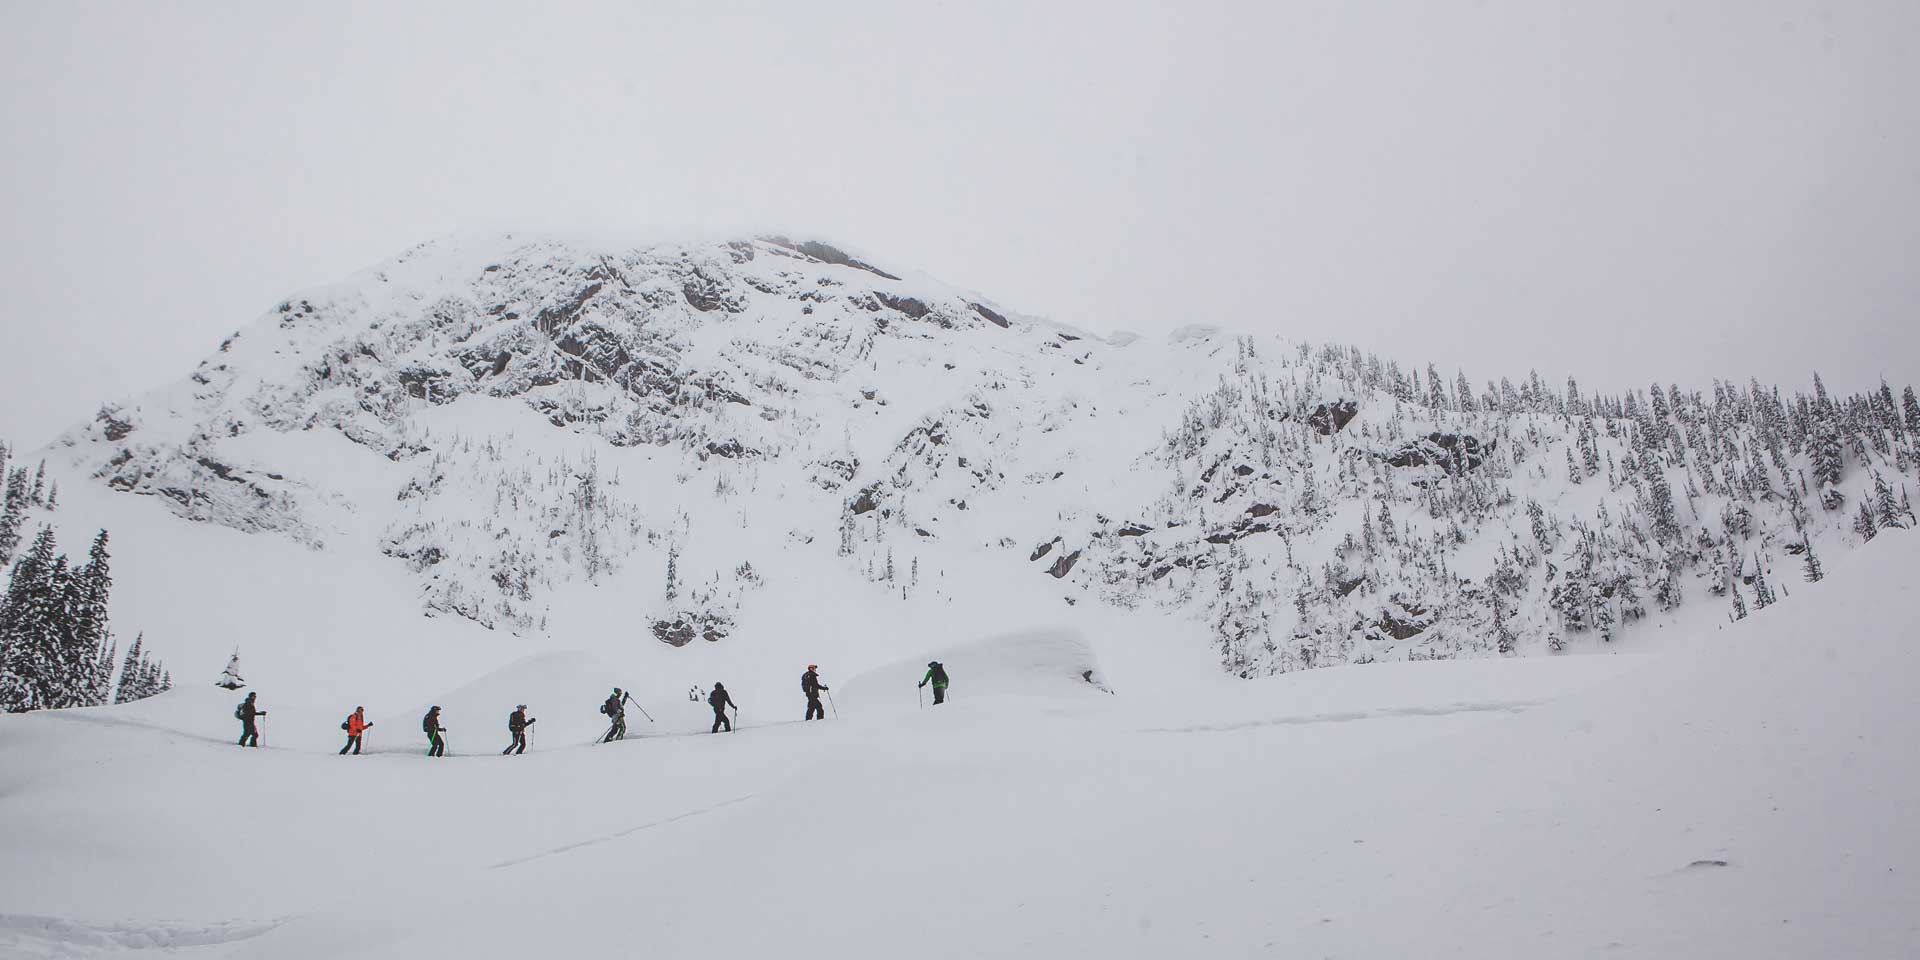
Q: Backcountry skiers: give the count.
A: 8